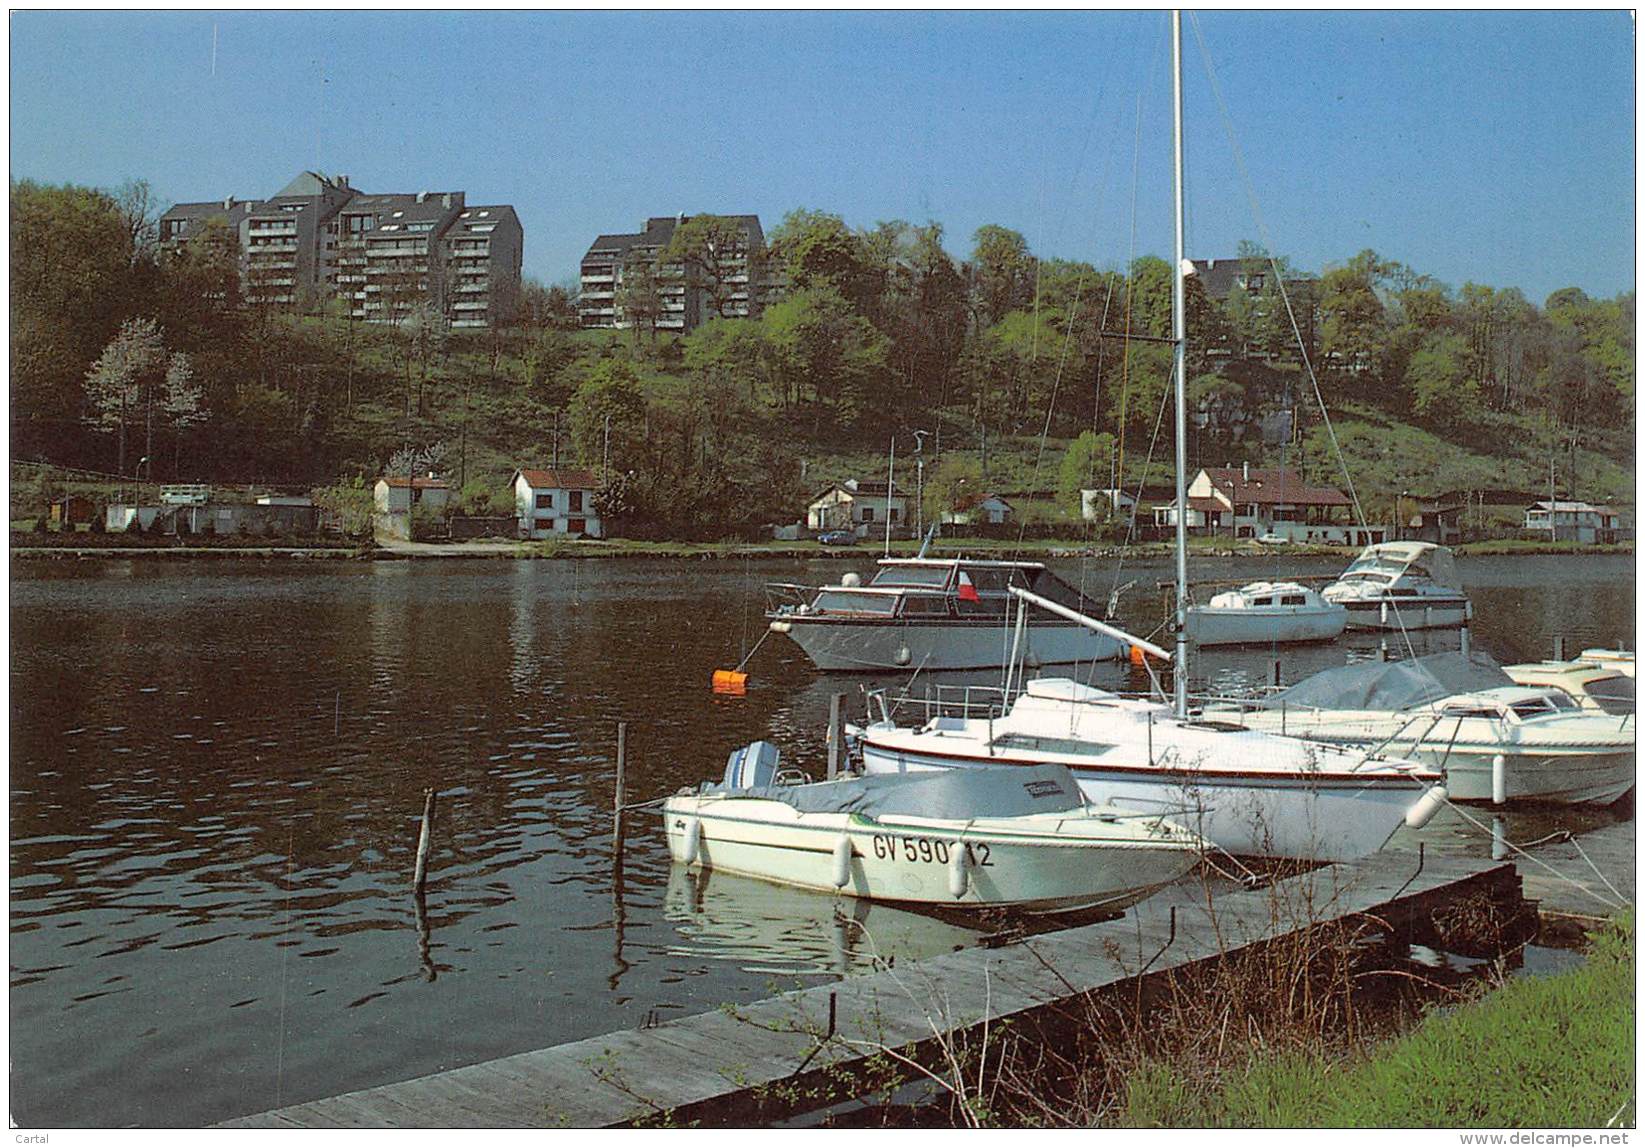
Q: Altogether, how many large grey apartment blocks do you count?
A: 3